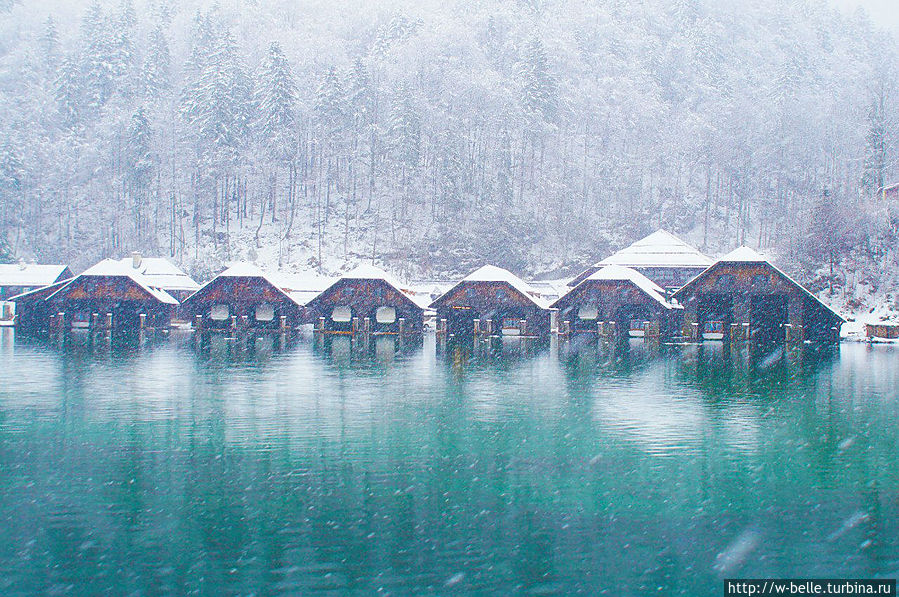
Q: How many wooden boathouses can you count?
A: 6